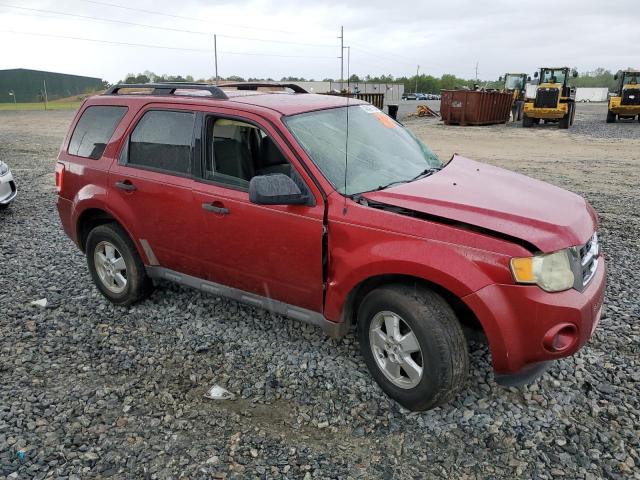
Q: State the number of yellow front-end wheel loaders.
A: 3